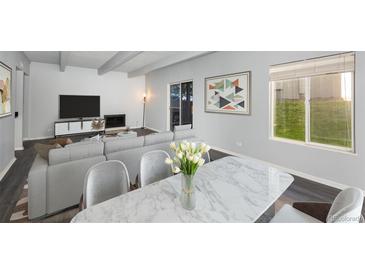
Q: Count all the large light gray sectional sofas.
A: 1